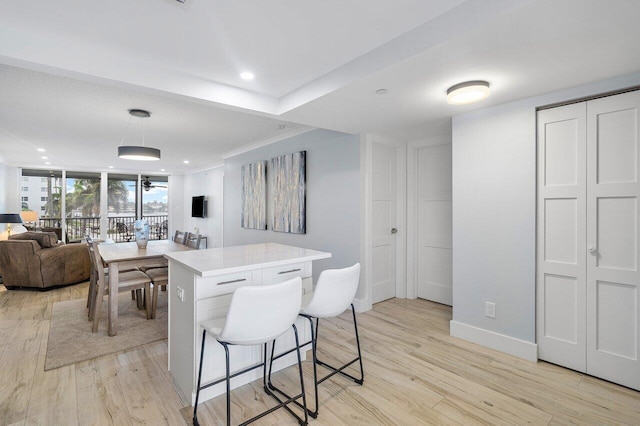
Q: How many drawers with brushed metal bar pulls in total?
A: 2